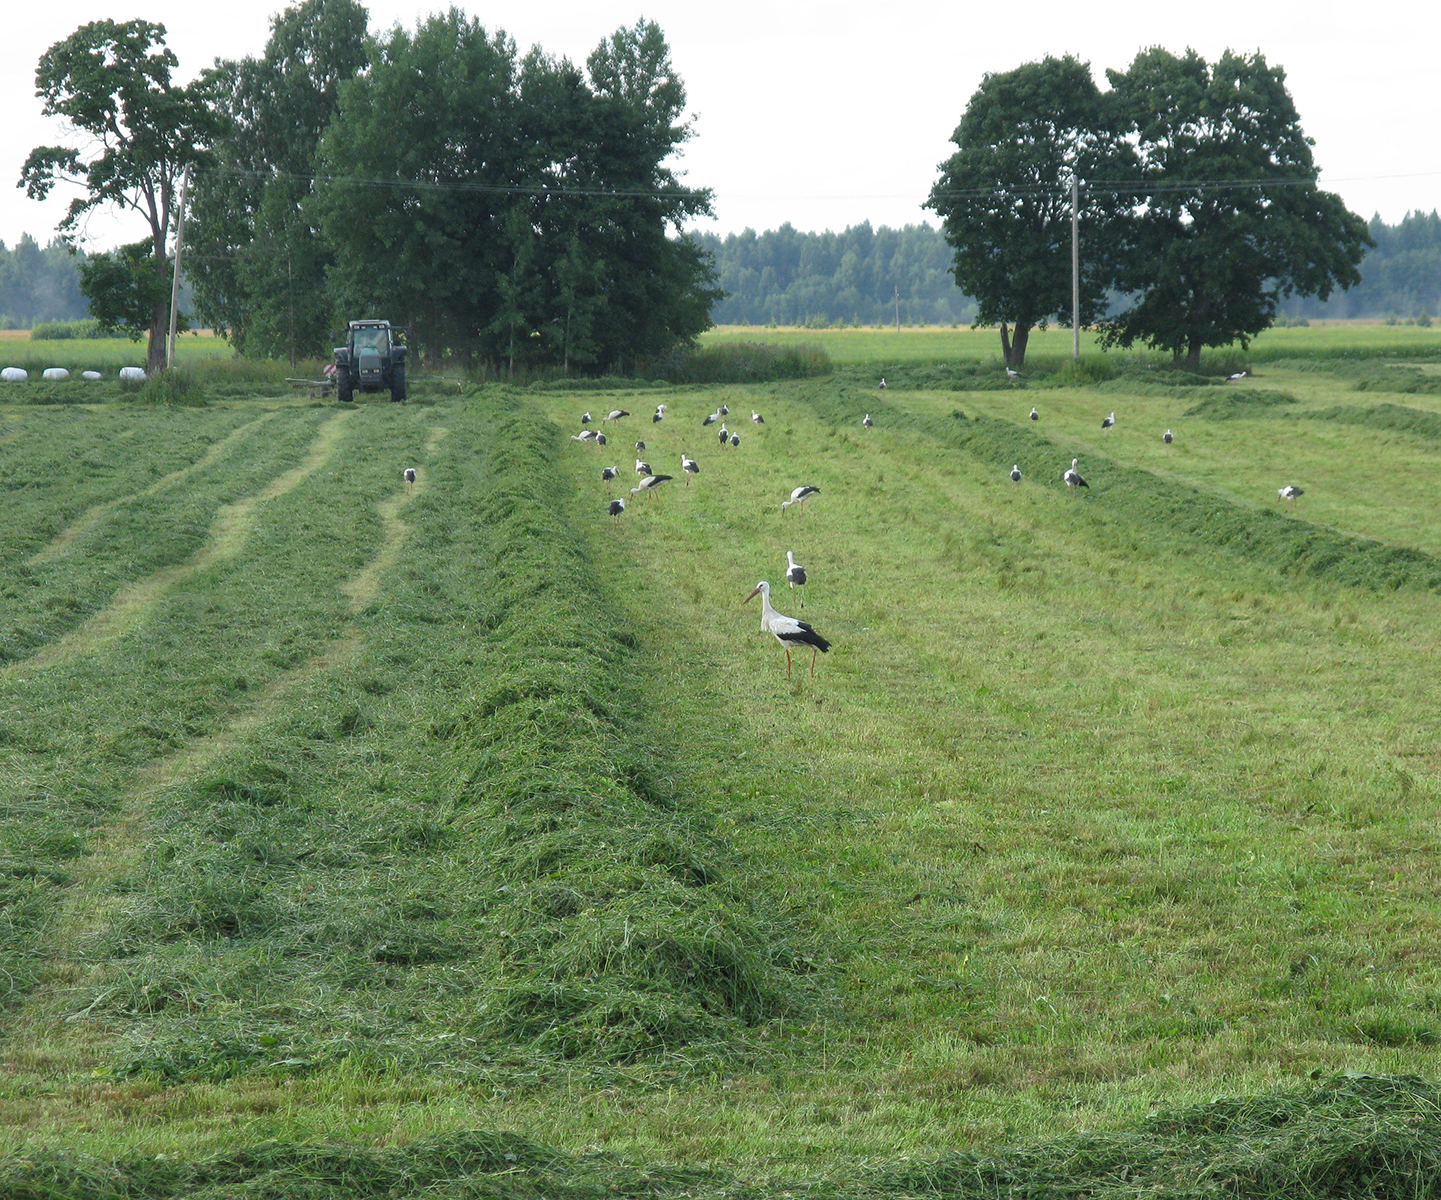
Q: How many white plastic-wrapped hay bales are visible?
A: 4